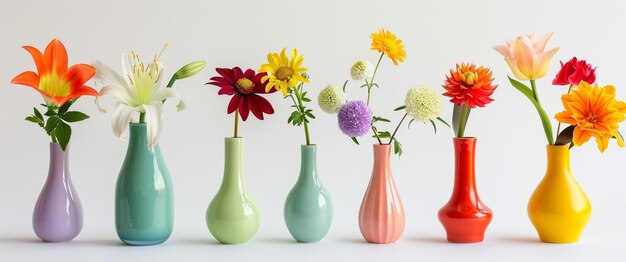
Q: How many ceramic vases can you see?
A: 7